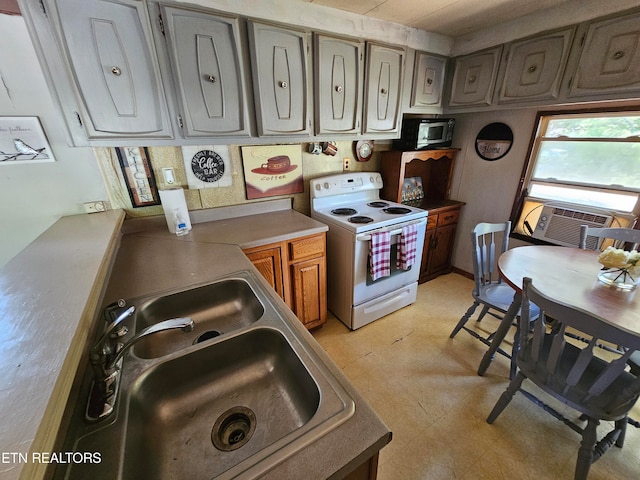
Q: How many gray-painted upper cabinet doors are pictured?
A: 9